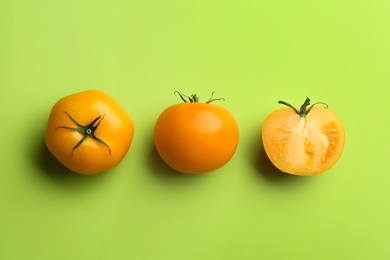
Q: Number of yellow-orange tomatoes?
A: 3